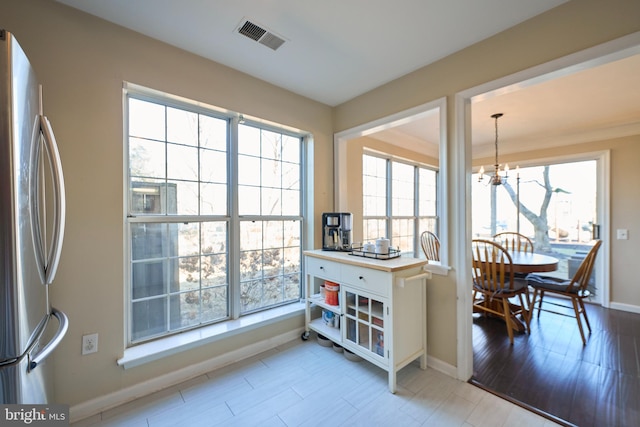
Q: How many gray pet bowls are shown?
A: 3